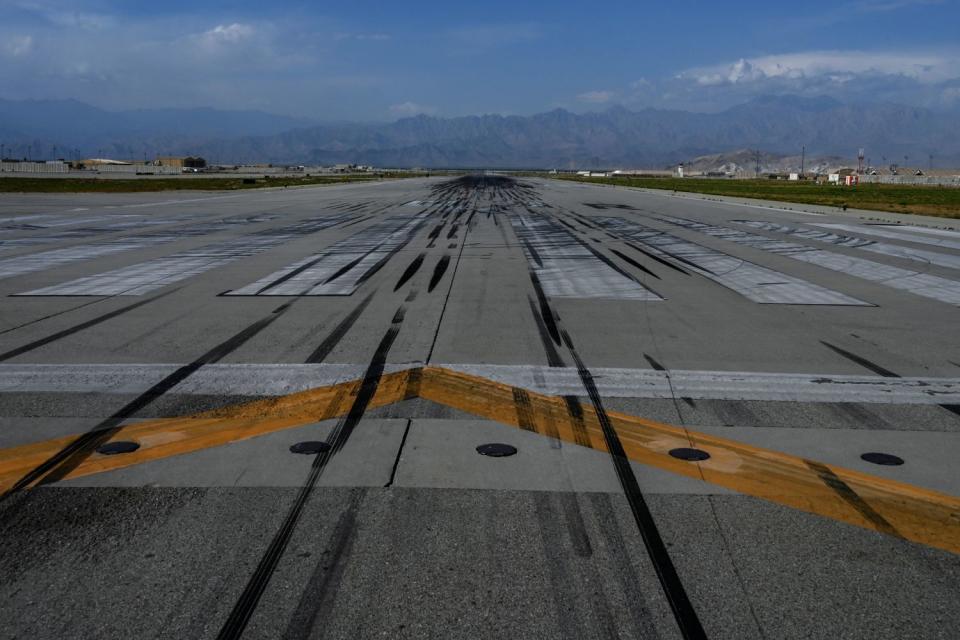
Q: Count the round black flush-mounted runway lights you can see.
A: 5